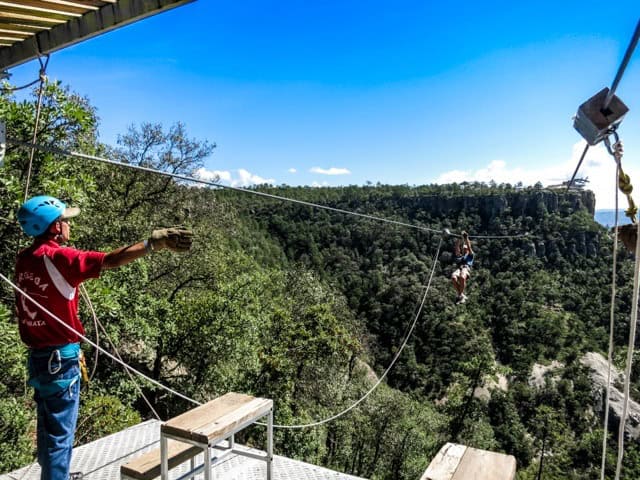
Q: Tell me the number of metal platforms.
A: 1